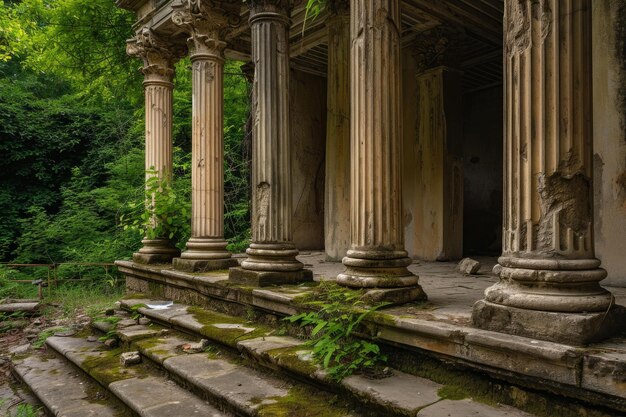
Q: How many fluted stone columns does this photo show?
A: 5